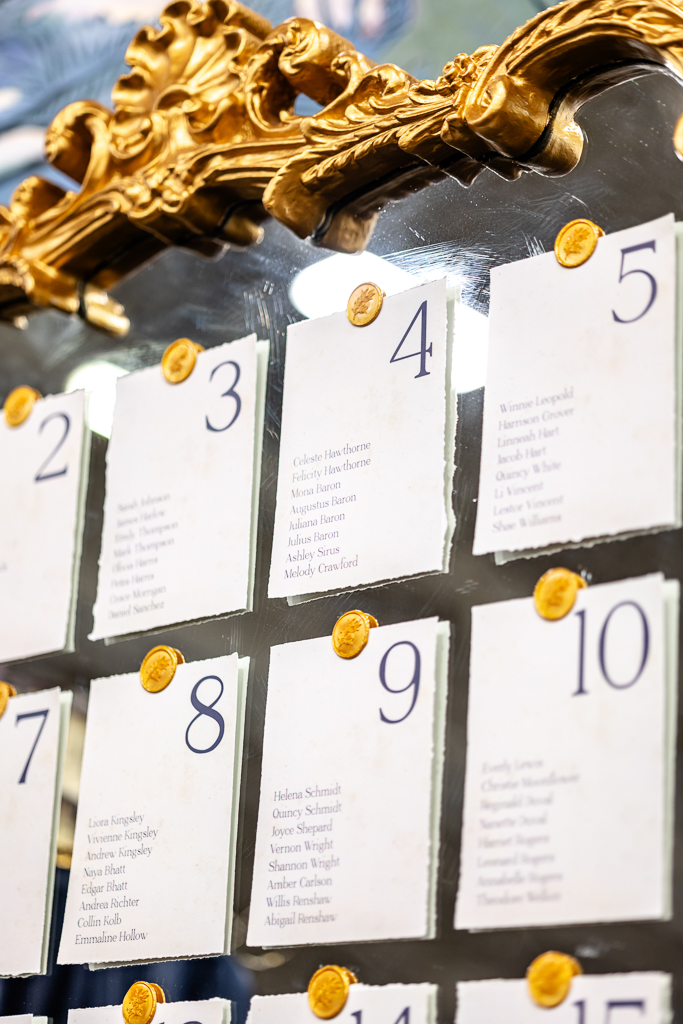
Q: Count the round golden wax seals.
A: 11